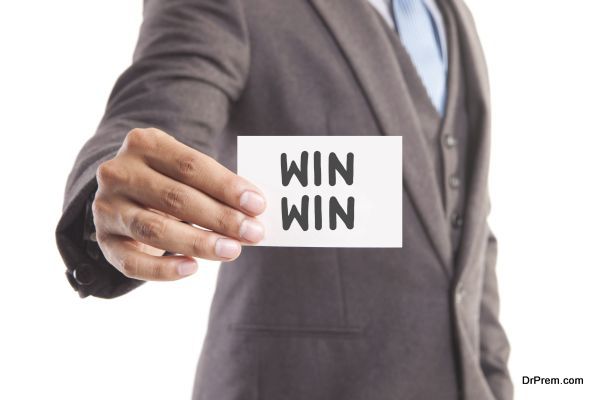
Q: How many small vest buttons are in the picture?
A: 3